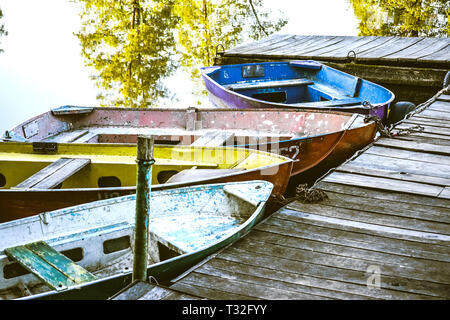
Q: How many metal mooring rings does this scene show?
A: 2